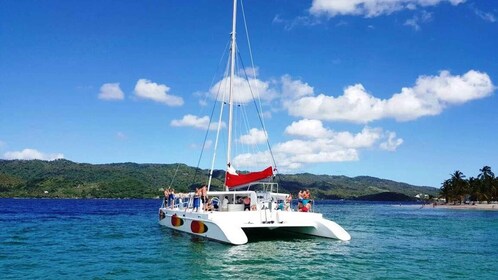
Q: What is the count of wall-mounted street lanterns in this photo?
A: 0